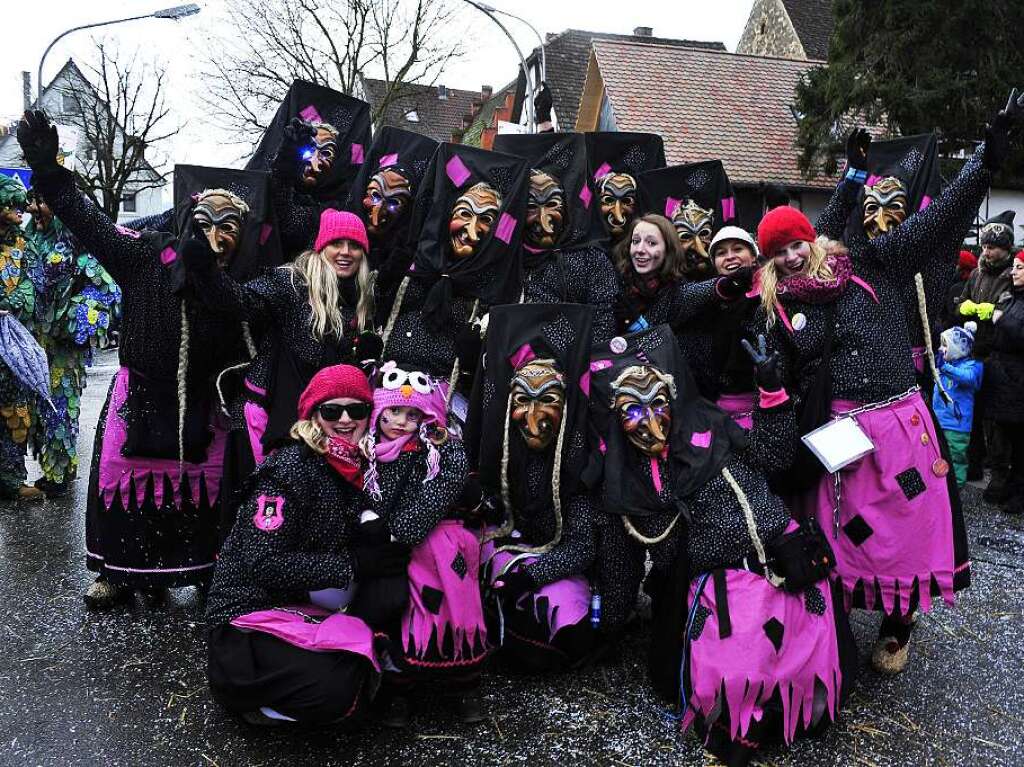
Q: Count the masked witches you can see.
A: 10